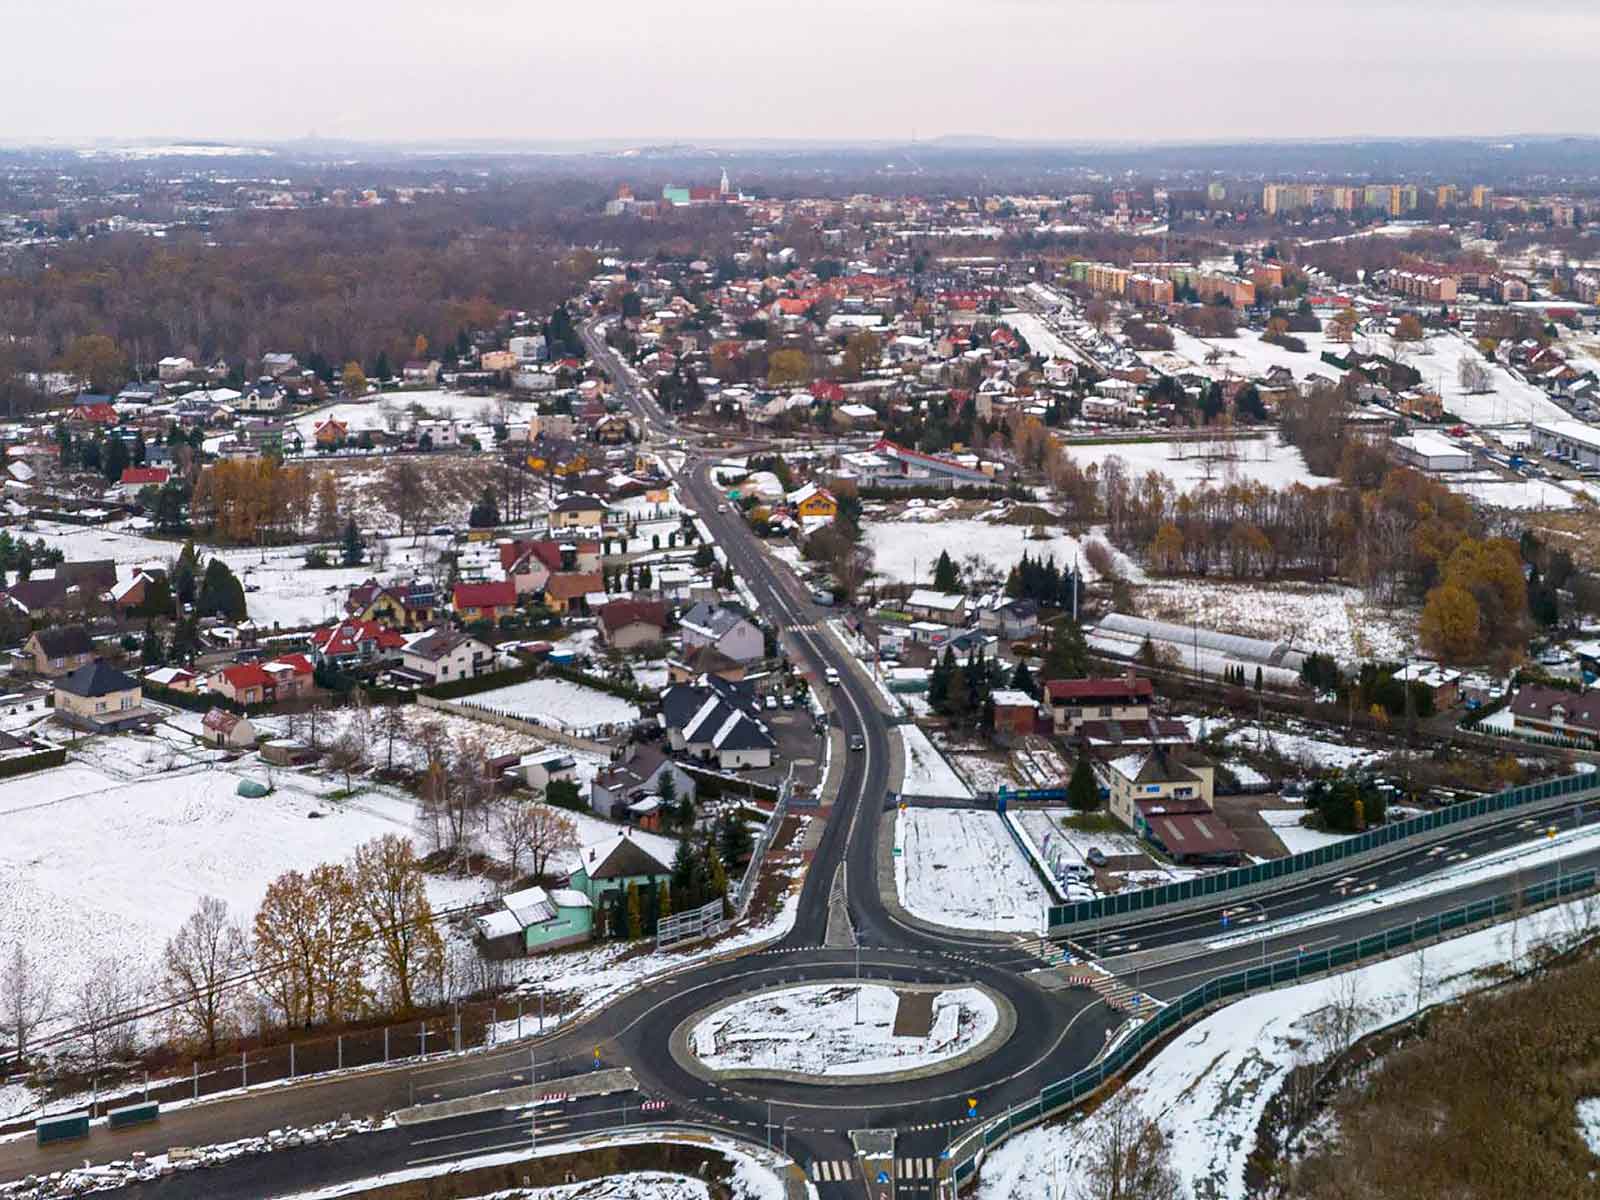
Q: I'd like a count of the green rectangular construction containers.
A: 2